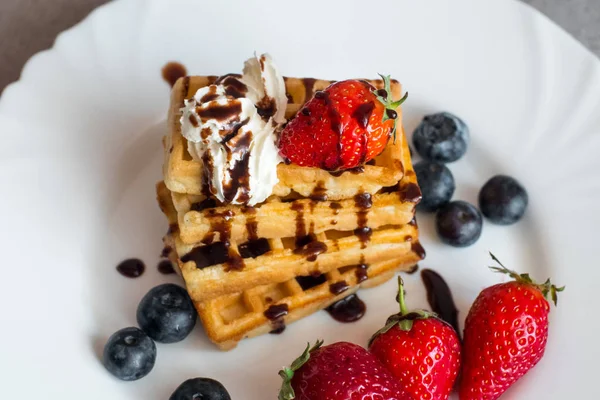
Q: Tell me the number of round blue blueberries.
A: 7